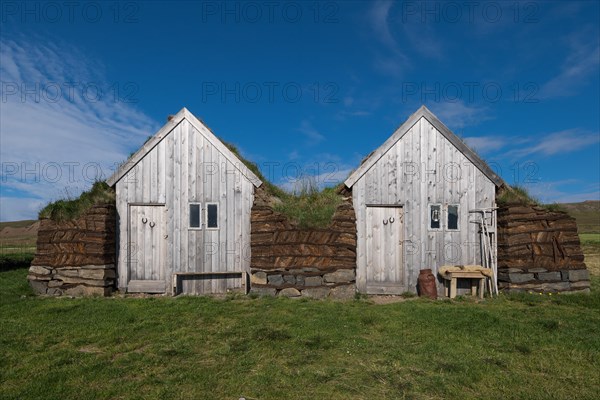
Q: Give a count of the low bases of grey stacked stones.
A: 3